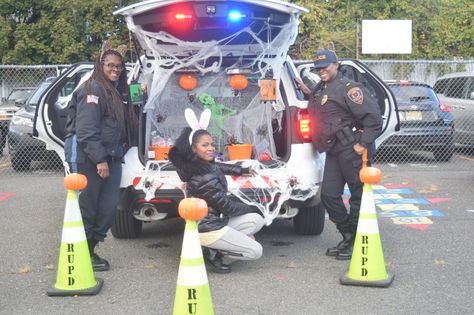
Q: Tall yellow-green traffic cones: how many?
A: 3